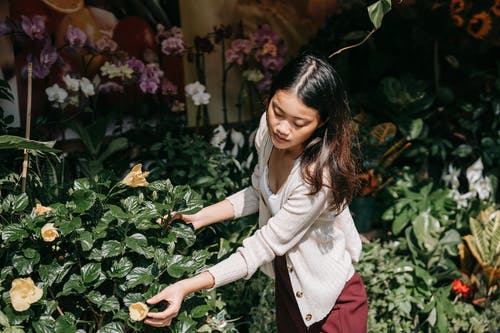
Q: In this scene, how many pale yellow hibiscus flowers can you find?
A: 5